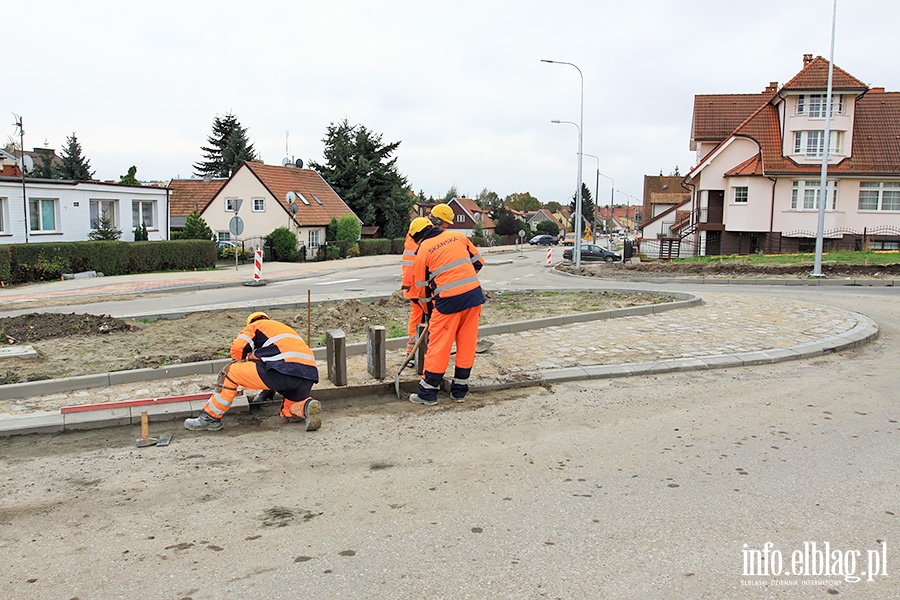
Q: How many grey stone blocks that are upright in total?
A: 3